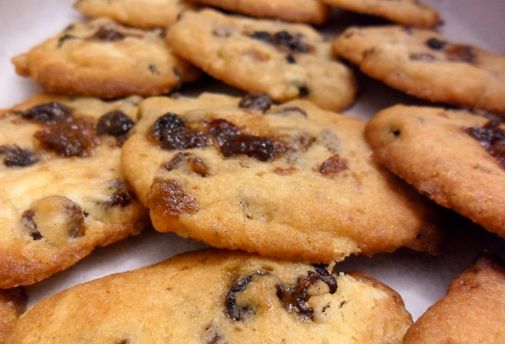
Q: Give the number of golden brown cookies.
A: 12